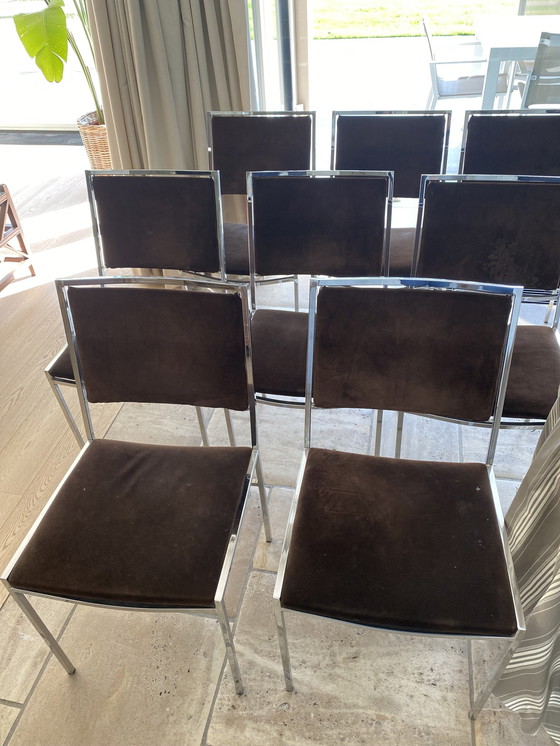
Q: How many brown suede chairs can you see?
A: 8